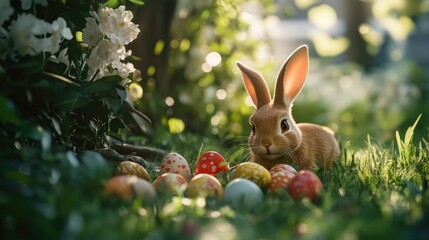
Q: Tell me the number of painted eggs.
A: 11